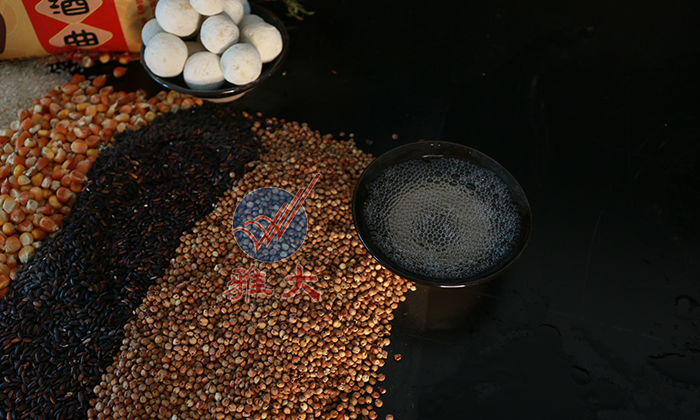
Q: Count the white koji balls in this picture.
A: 11